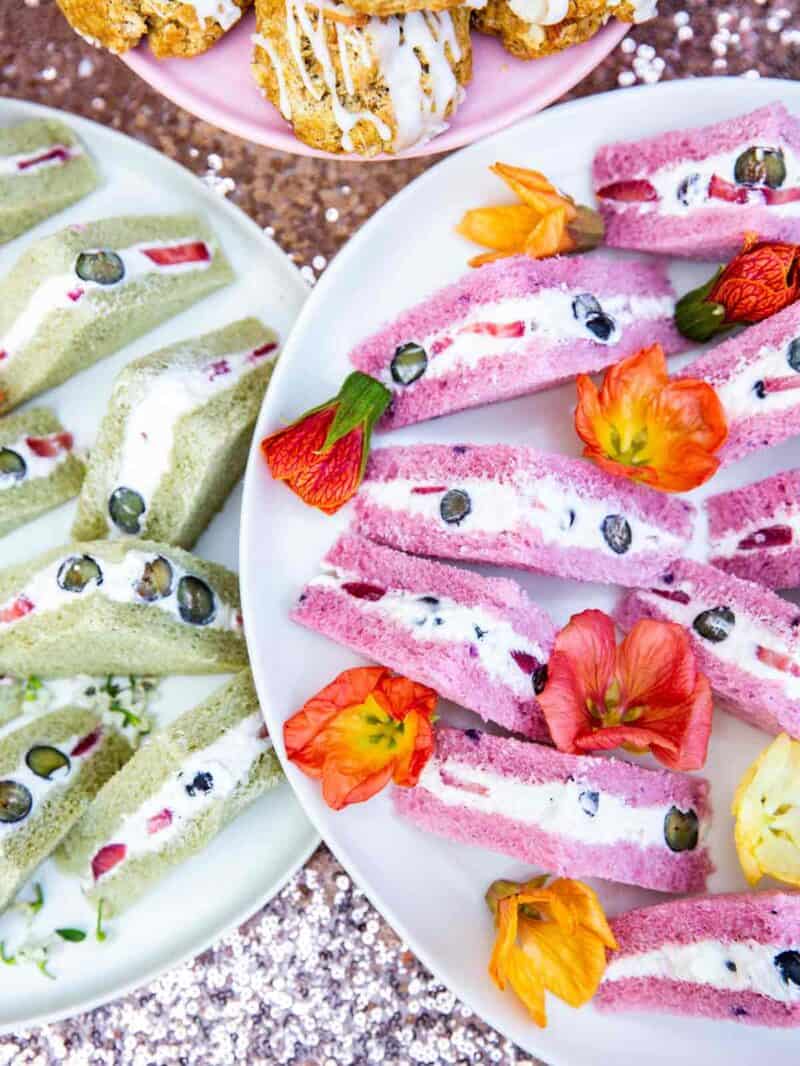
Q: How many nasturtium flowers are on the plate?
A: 8